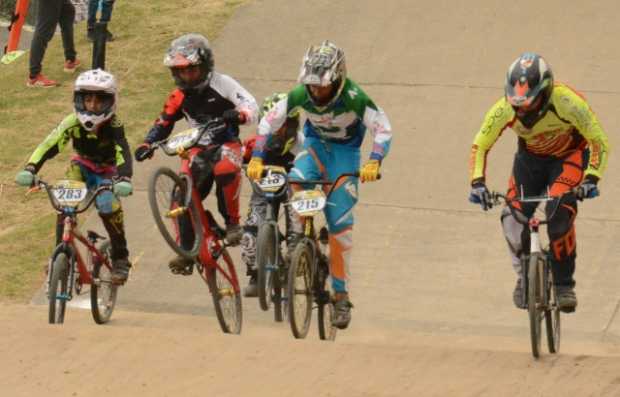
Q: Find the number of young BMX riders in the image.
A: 5